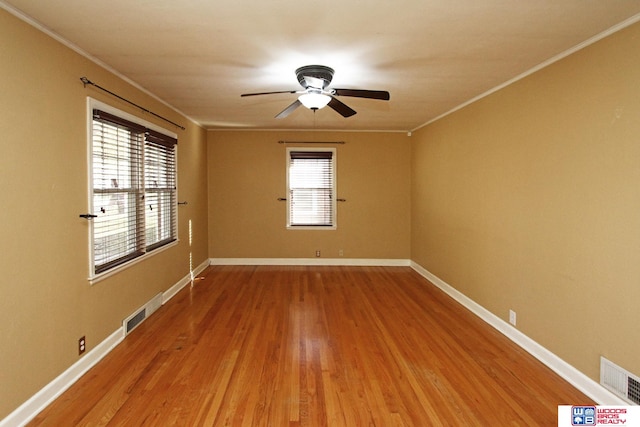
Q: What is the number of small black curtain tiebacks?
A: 4